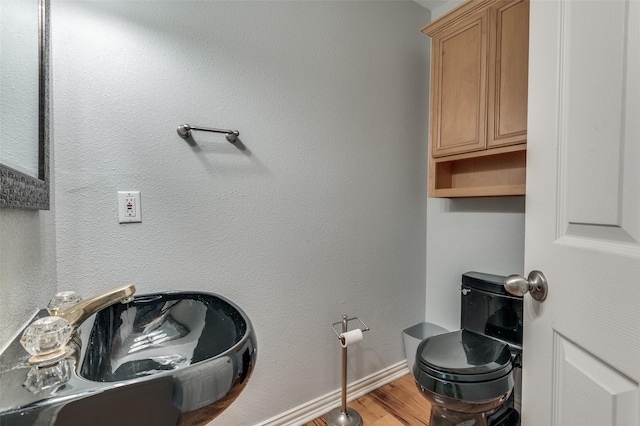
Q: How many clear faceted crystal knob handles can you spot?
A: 2